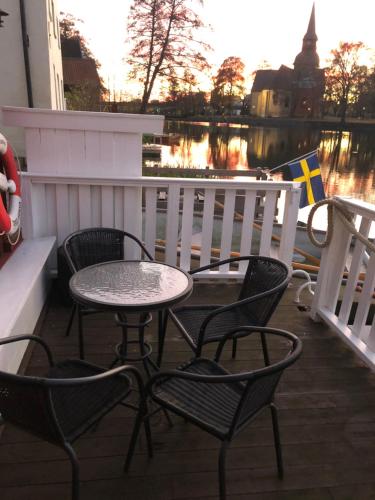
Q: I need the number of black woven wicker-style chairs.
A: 4